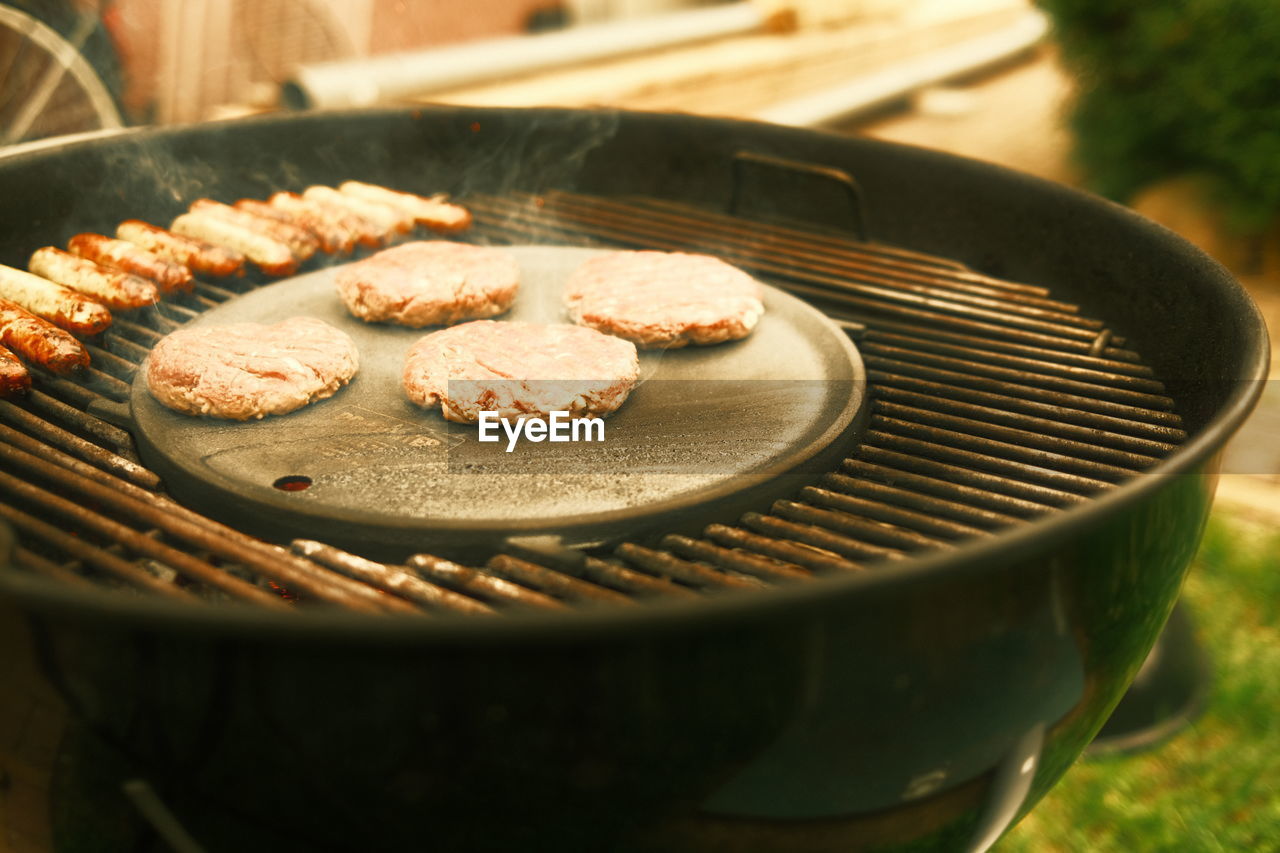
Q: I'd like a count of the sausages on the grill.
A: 12